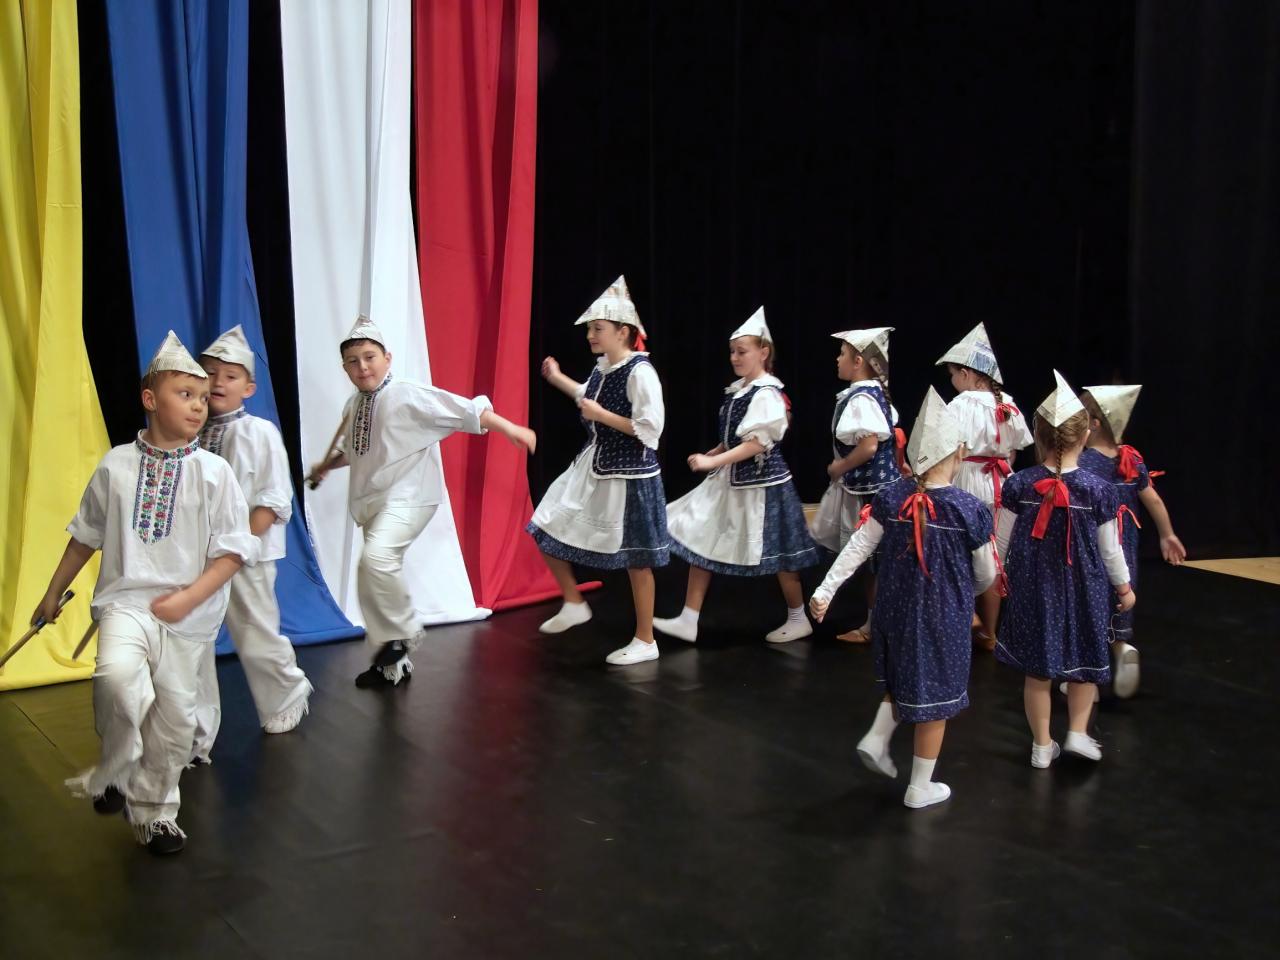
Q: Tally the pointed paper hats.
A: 10